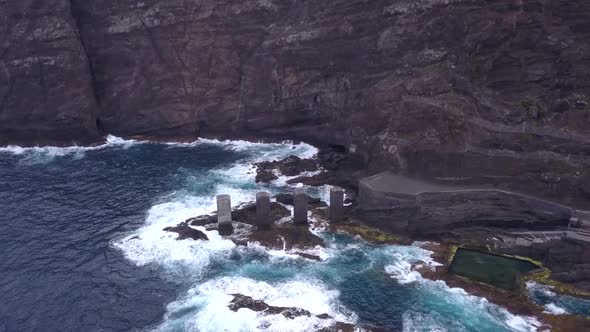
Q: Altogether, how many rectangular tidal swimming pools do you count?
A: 1